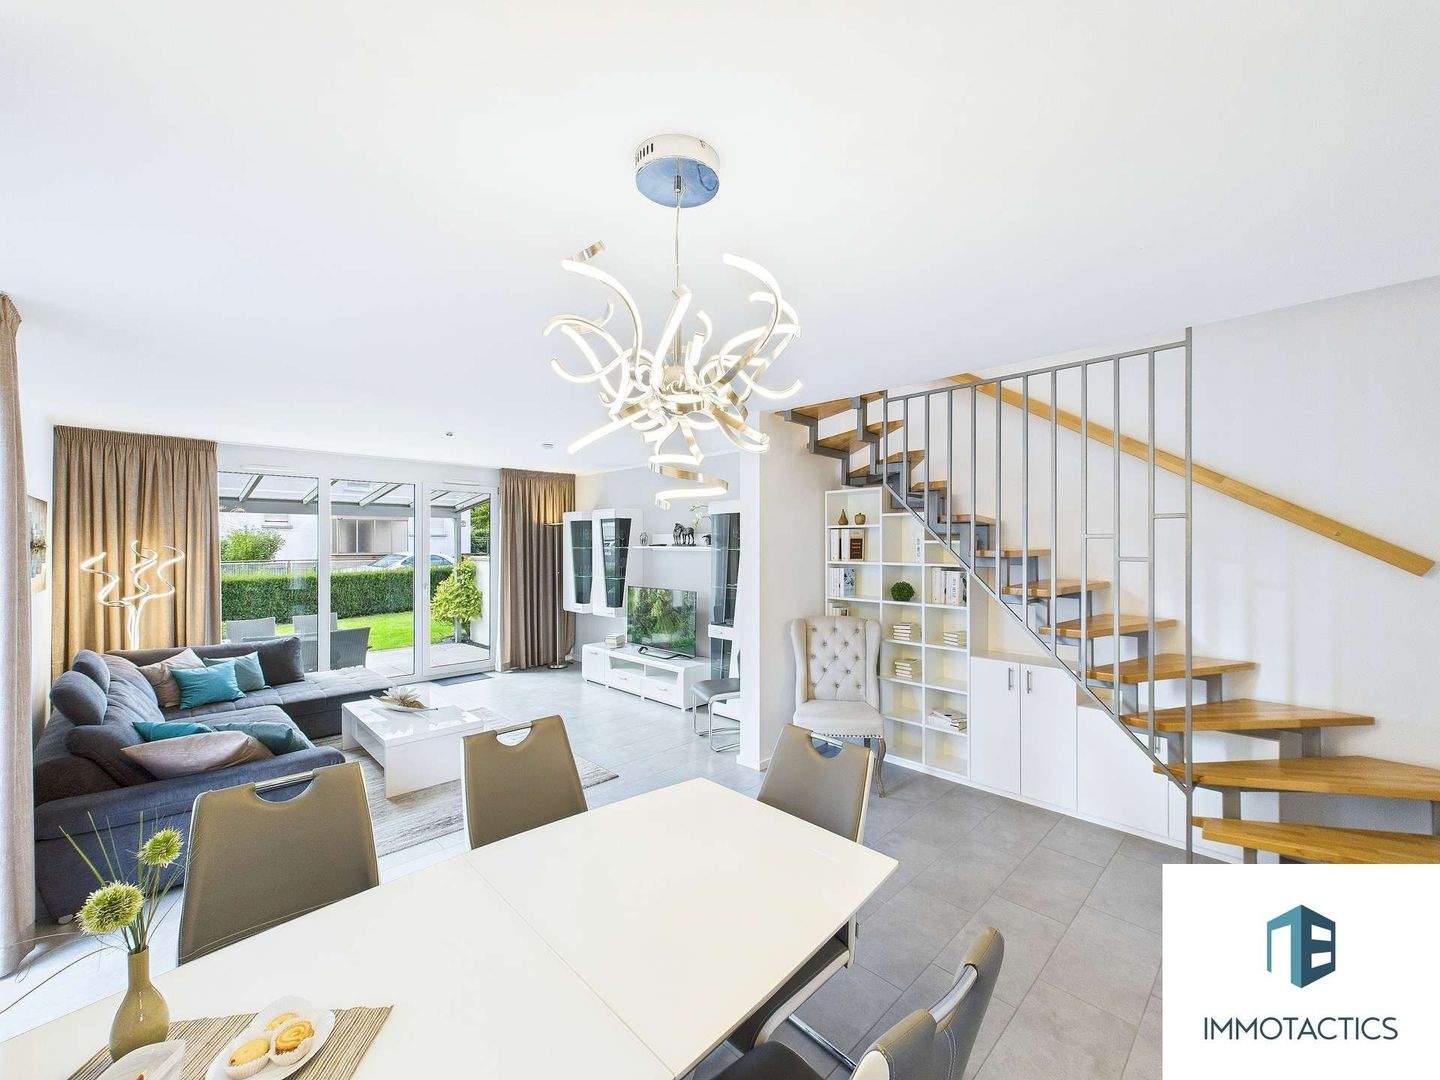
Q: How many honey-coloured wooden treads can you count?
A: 12